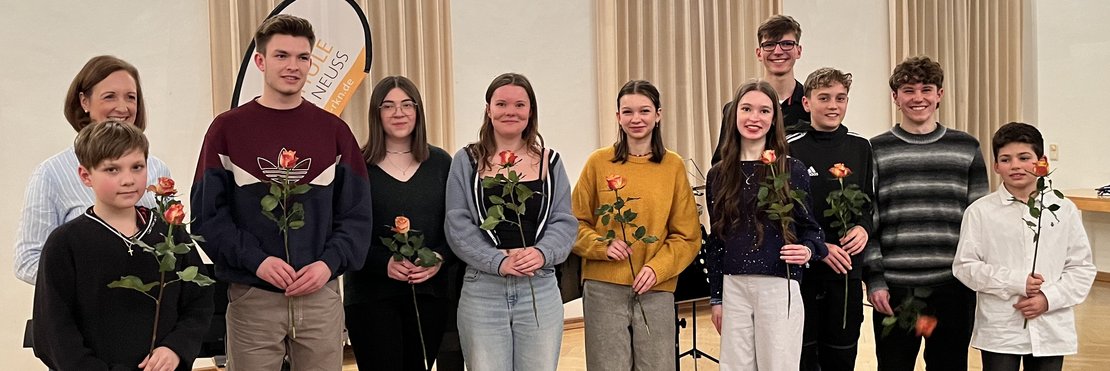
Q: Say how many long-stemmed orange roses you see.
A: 10